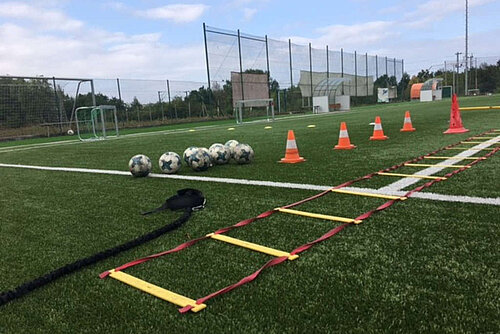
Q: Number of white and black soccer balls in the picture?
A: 7